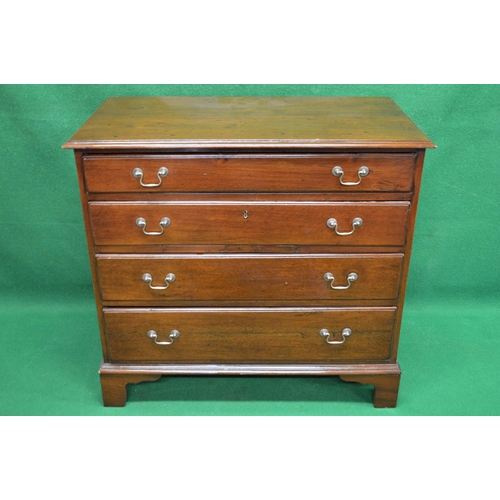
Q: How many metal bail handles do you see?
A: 8